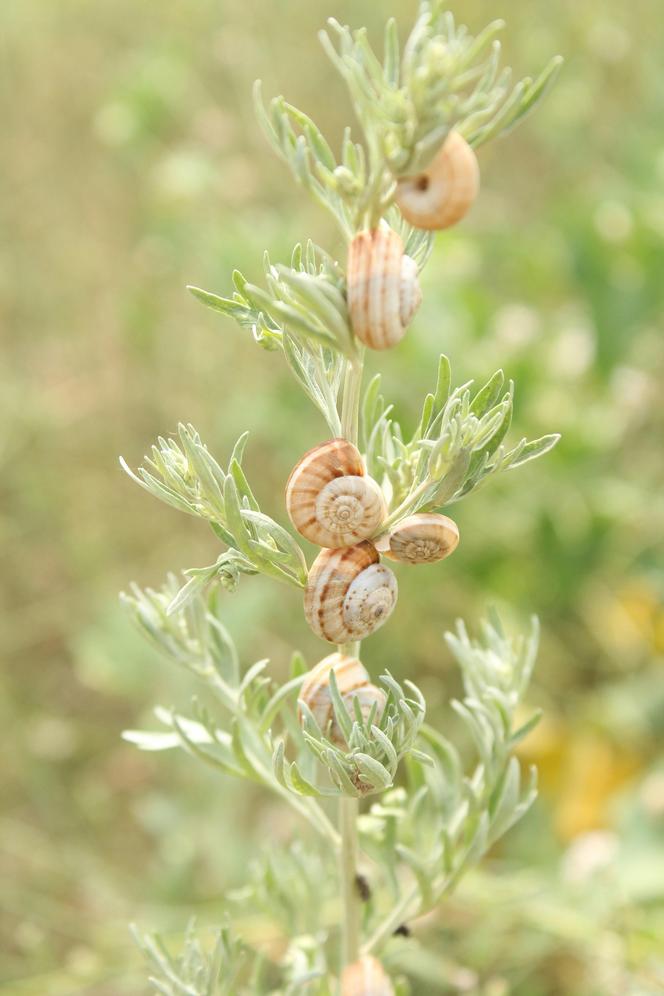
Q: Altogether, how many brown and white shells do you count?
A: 7